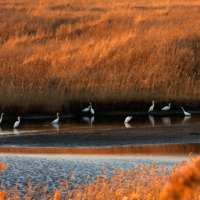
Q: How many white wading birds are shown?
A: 9